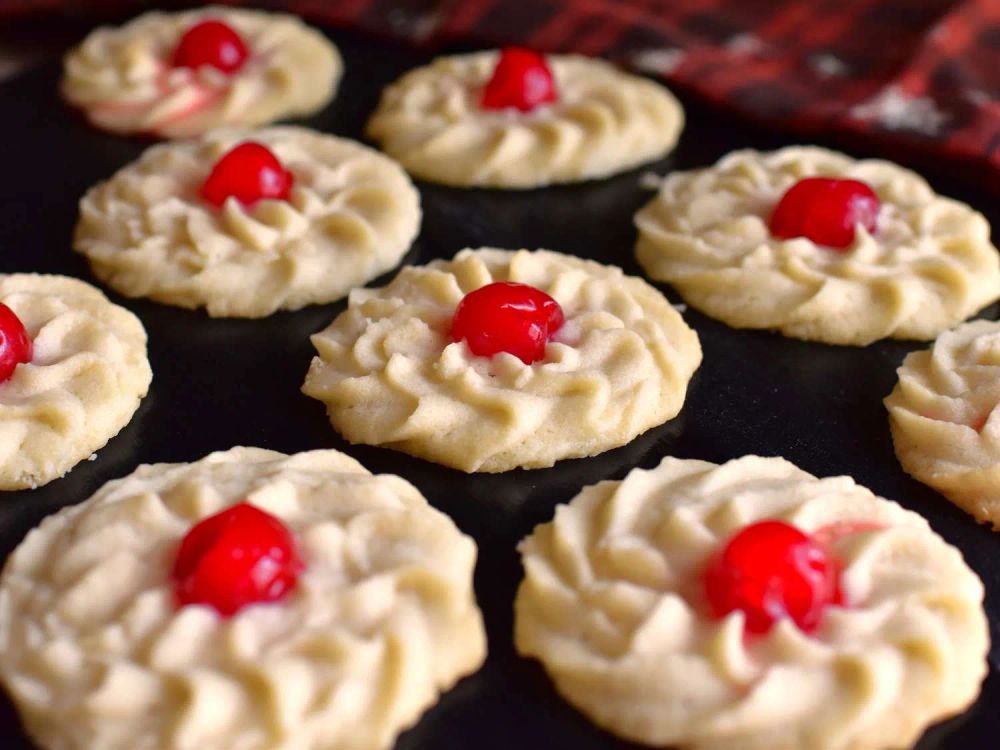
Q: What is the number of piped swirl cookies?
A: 9